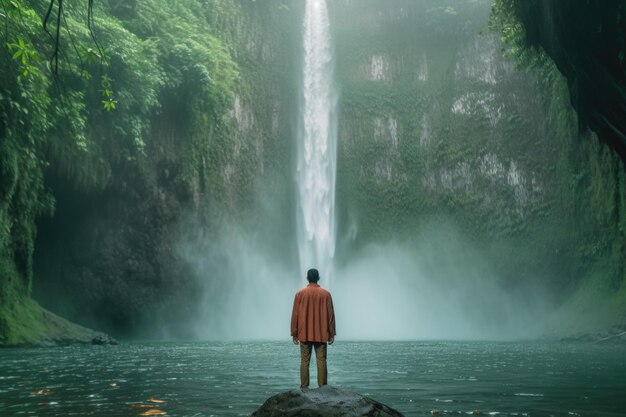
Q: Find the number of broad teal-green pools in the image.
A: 1